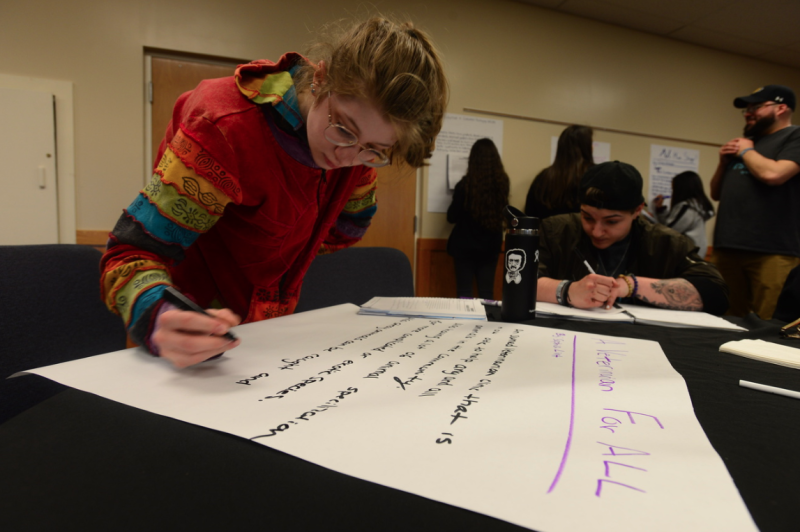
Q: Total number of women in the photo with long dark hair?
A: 3